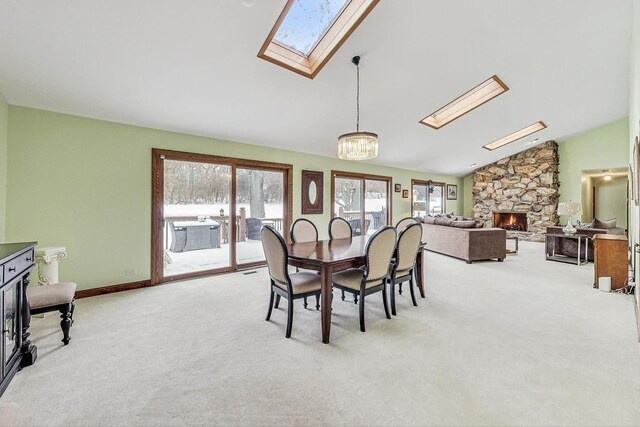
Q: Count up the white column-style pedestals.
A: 1